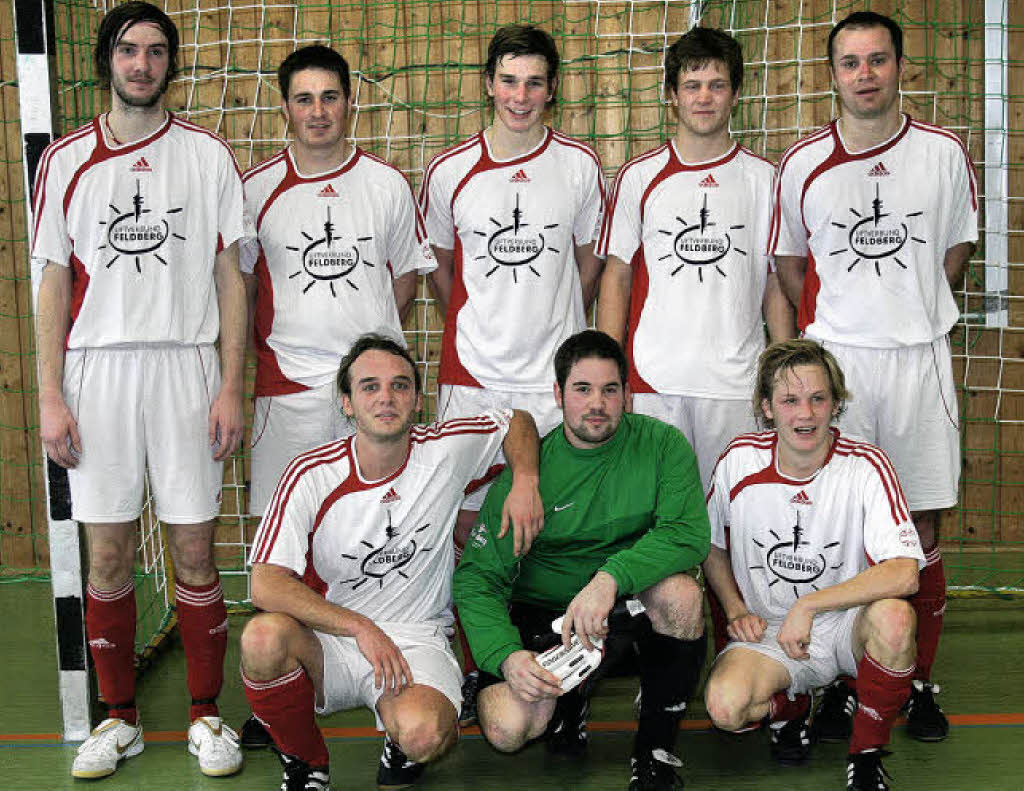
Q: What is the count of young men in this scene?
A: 8